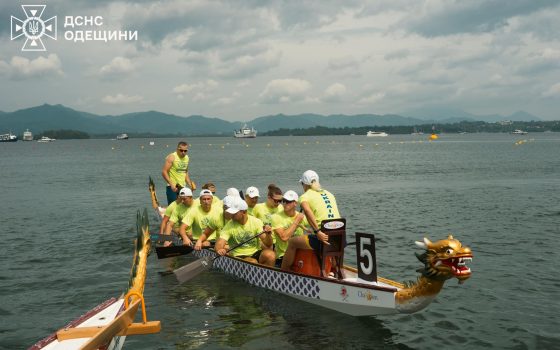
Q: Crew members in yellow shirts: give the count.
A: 12